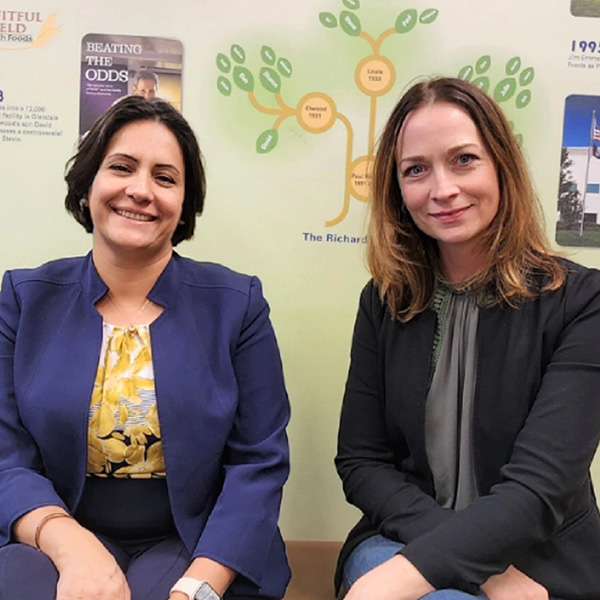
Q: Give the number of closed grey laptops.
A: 0